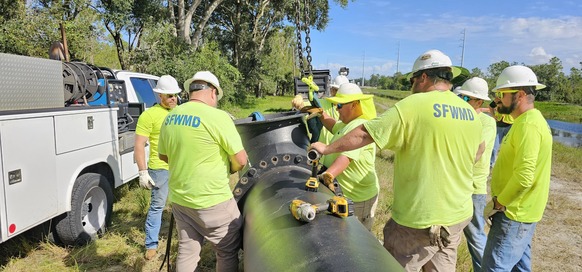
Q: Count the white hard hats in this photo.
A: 7